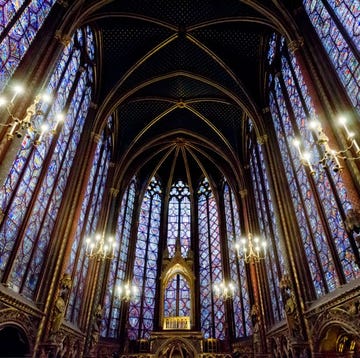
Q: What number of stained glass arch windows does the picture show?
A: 11